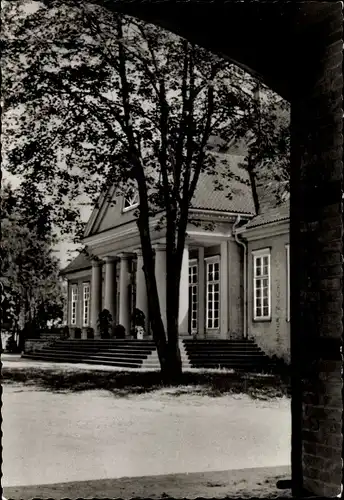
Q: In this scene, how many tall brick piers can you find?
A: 1